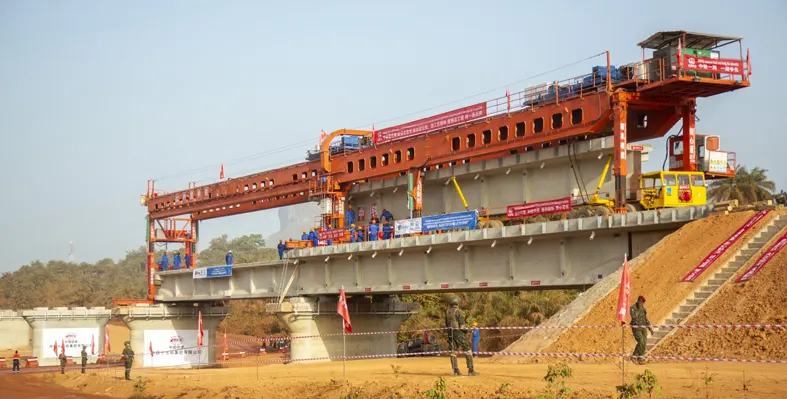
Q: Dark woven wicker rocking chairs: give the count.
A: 0